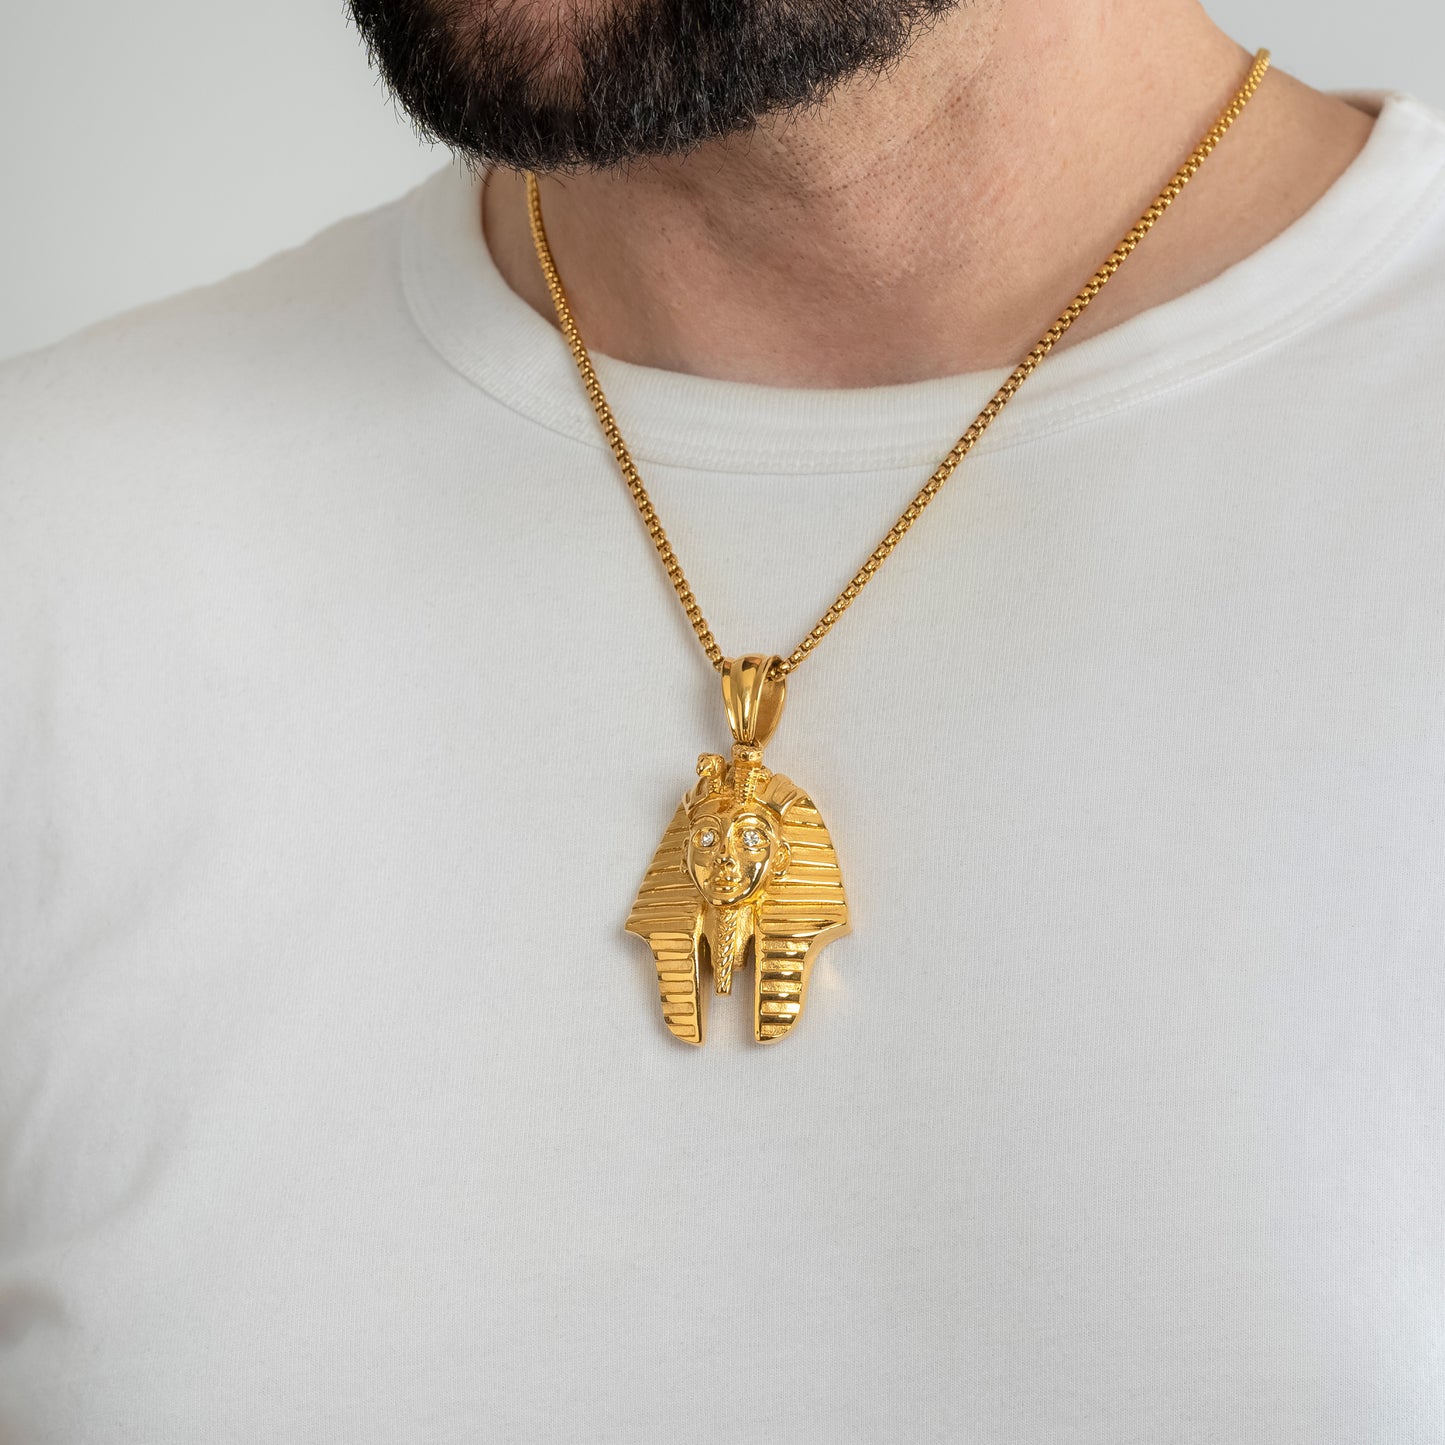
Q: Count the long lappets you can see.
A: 2